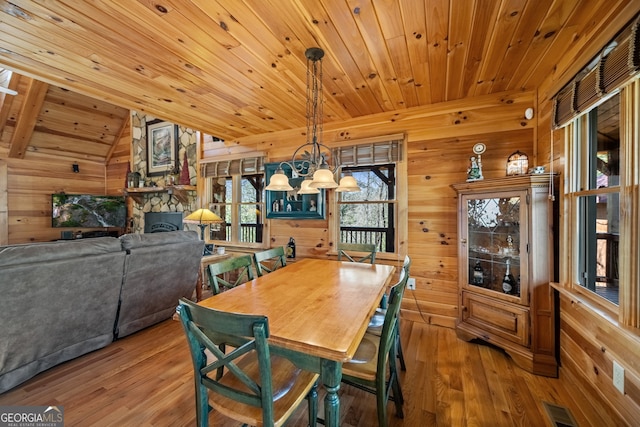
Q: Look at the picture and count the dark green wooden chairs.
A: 6